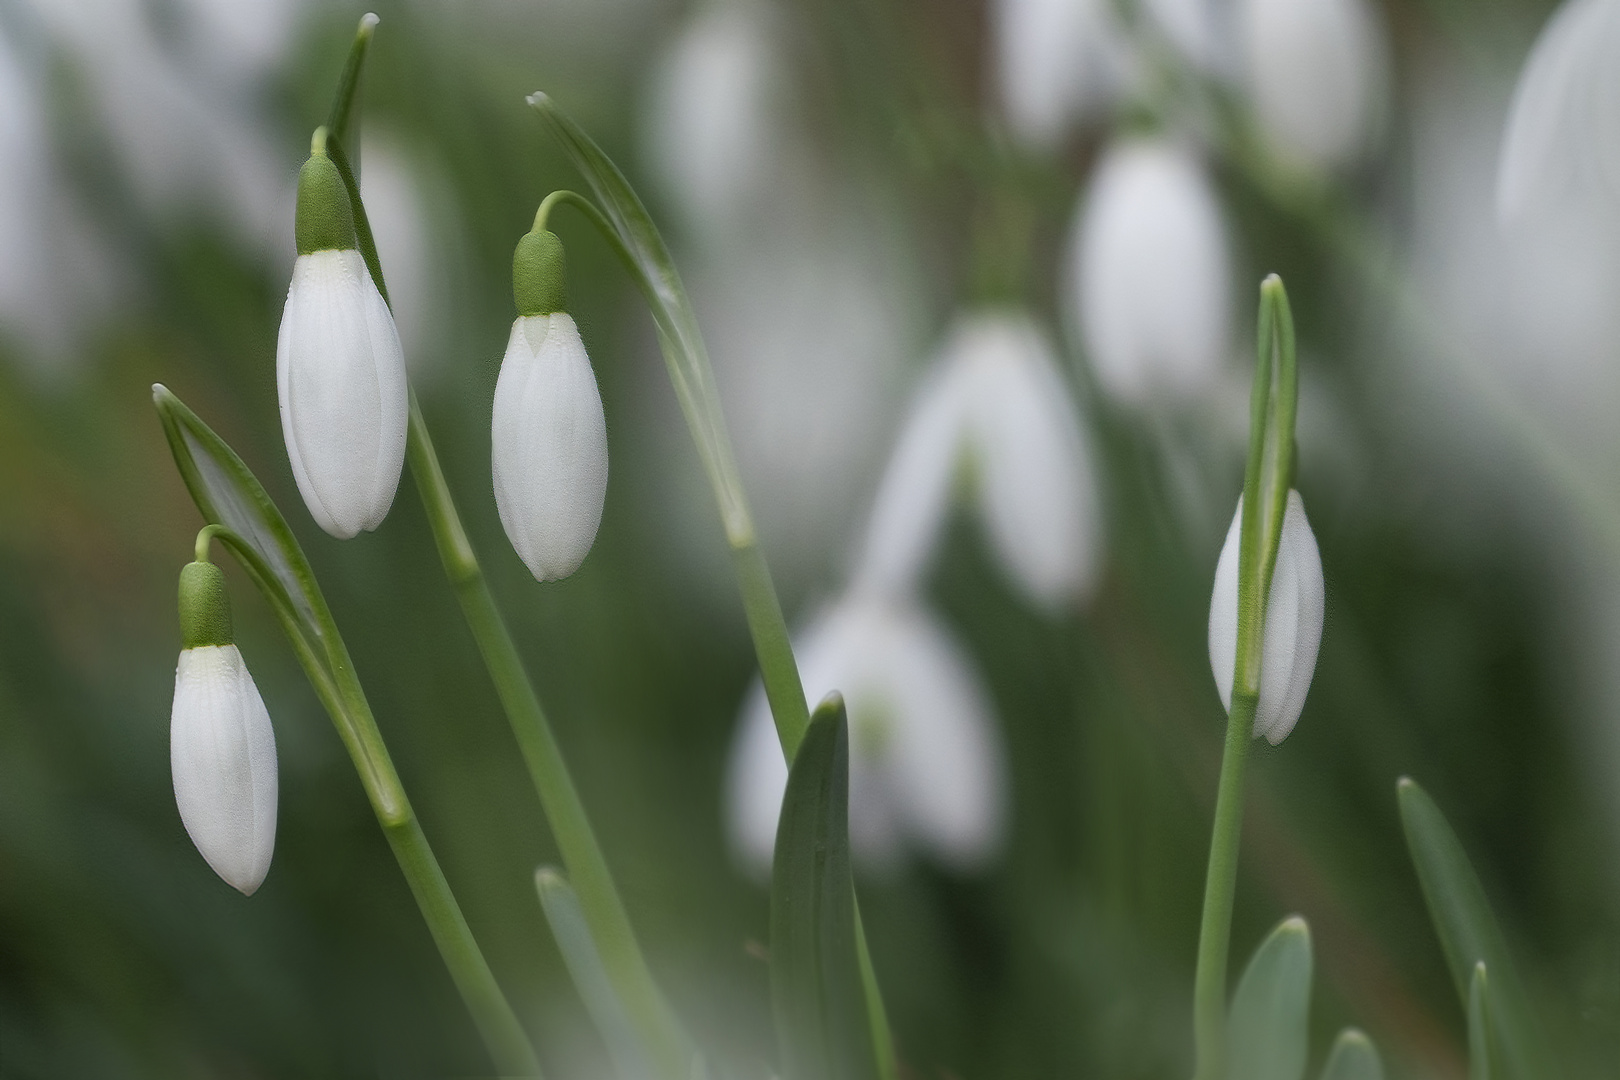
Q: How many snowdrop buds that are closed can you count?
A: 4